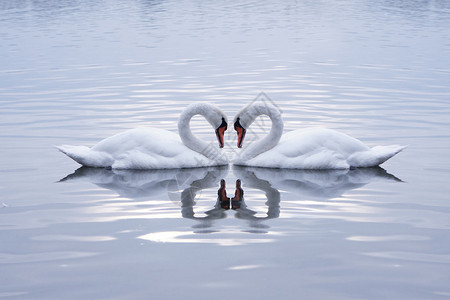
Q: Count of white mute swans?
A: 2